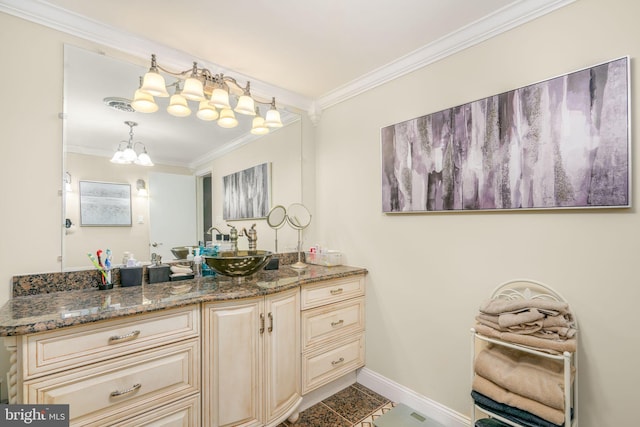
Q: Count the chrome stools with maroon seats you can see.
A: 0